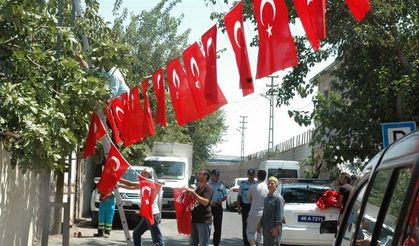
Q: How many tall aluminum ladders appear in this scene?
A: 1